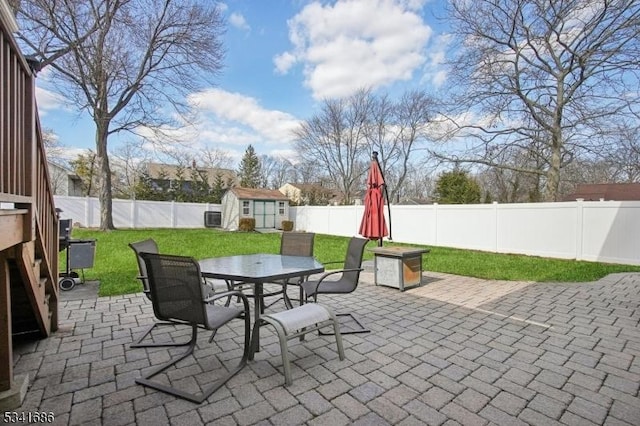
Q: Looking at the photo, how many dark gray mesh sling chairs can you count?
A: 4